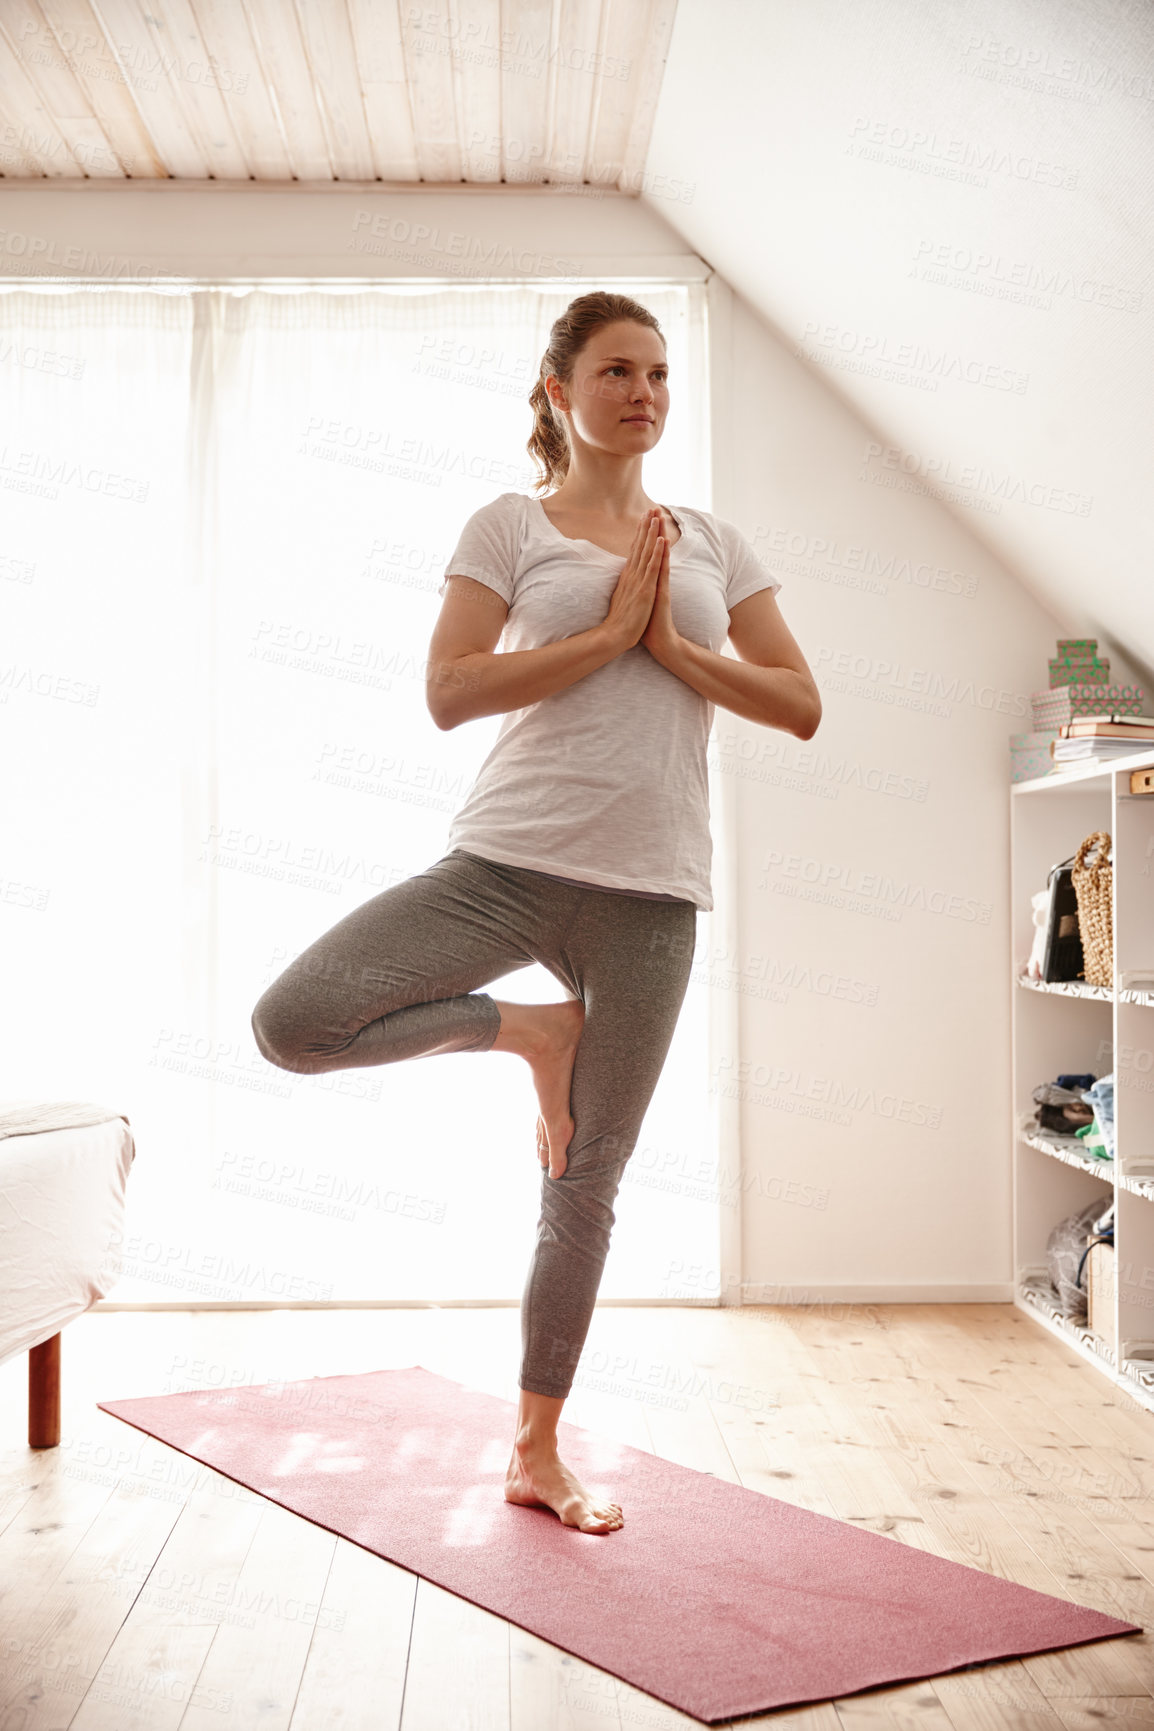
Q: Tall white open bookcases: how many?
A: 1